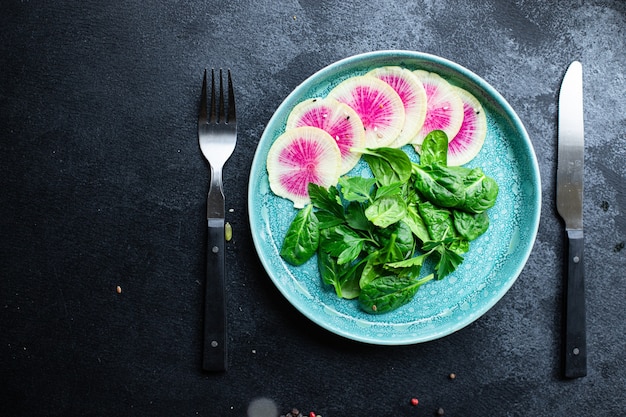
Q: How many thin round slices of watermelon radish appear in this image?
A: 6